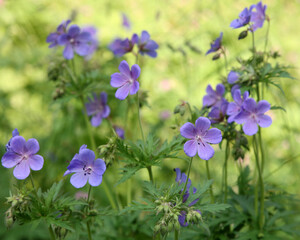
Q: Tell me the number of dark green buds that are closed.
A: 2